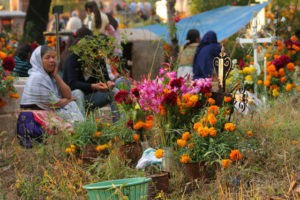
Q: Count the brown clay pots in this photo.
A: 4